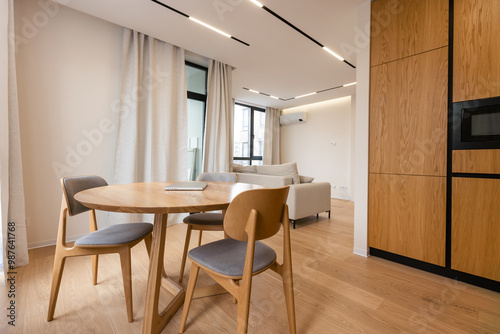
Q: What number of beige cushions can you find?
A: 3